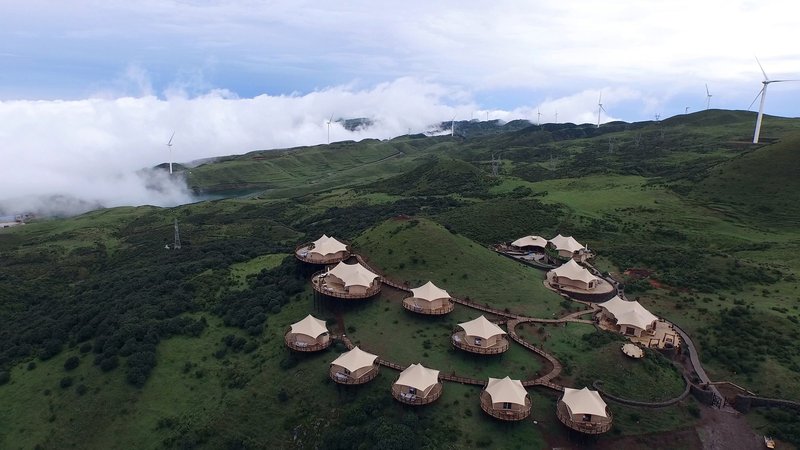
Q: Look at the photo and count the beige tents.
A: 13